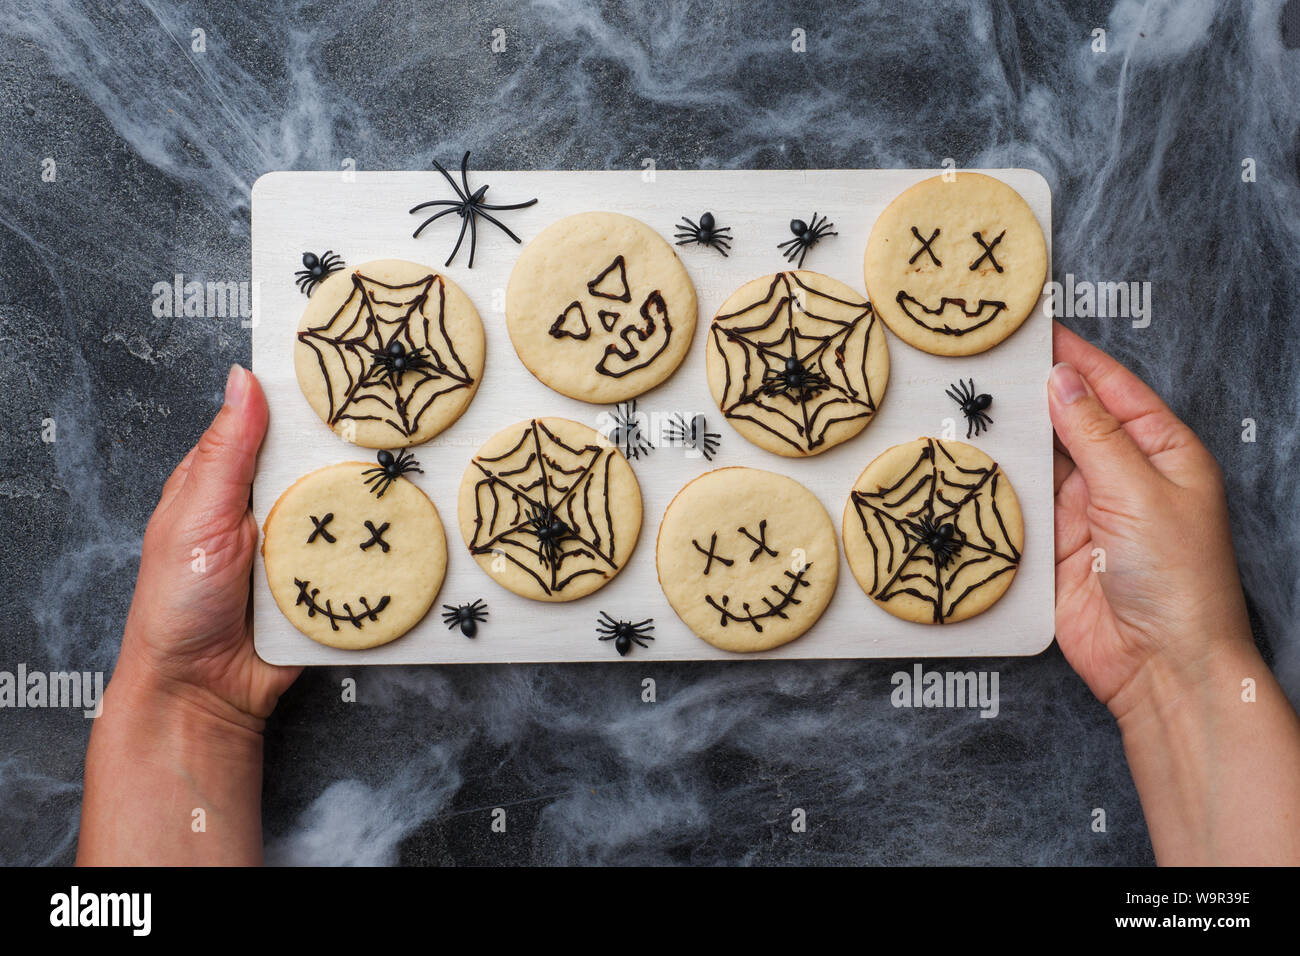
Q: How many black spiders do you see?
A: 14